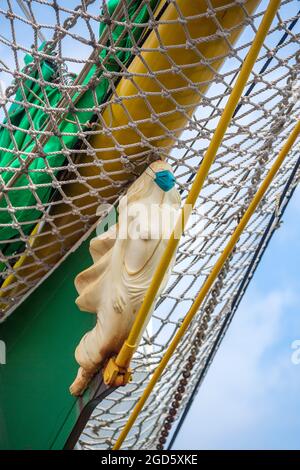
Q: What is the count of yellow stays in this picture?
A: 2